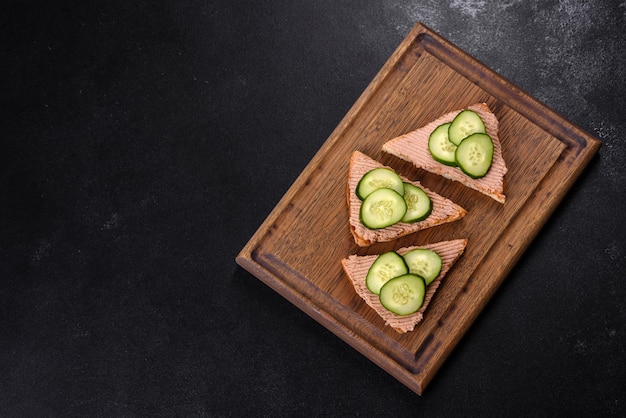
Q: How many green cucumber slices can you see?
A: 9